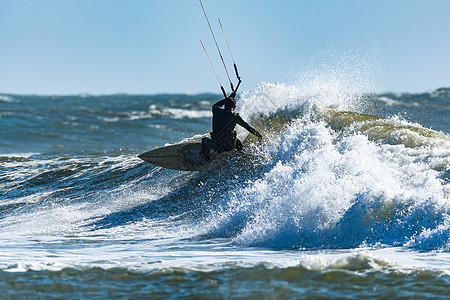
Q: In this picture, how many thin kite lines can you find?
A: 3